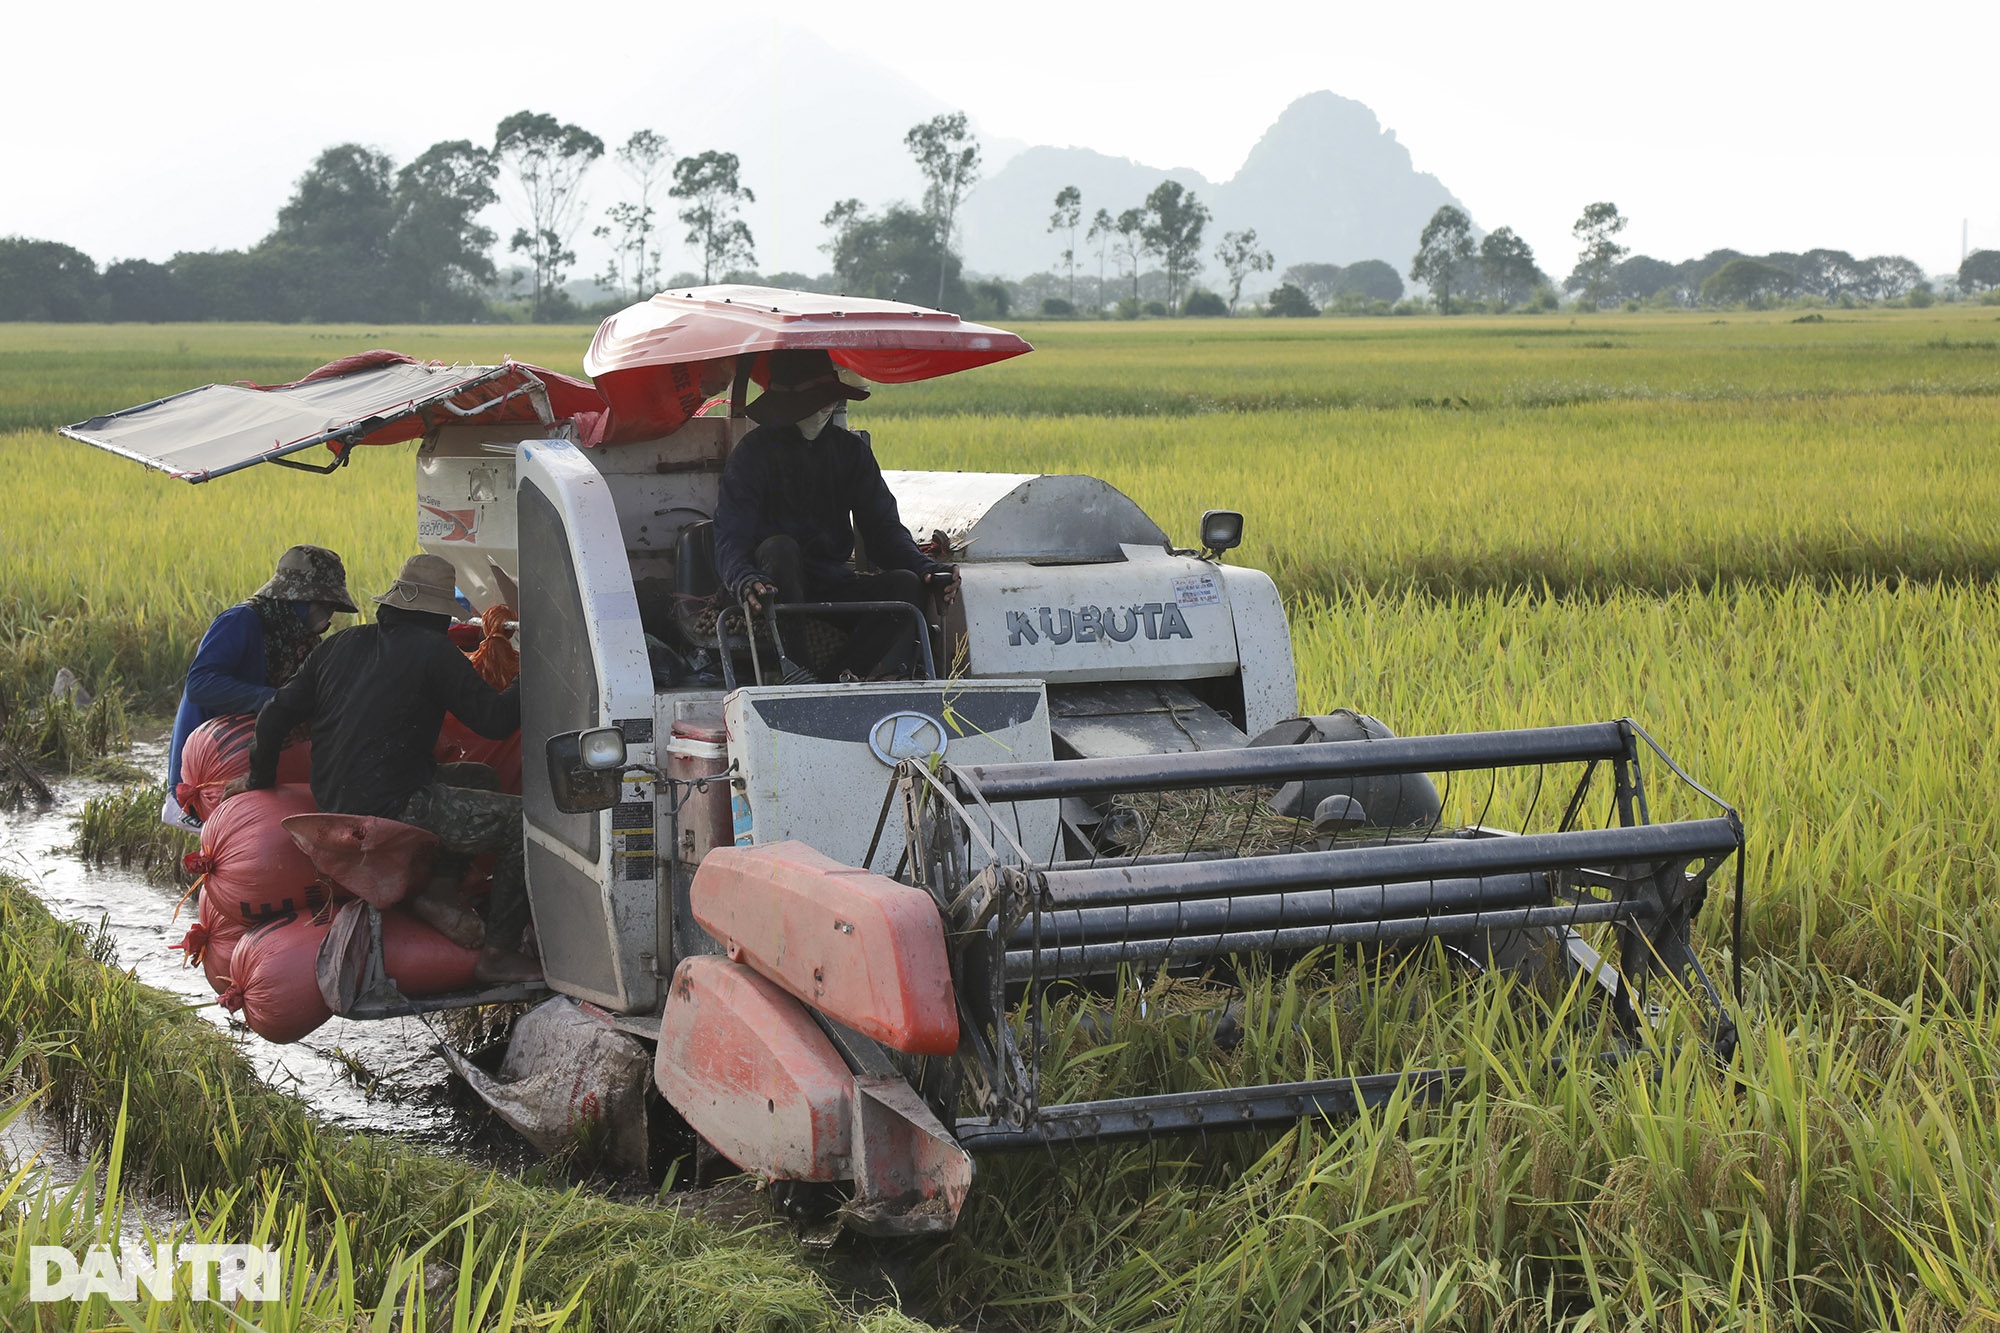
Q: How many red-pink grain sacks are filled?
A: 4